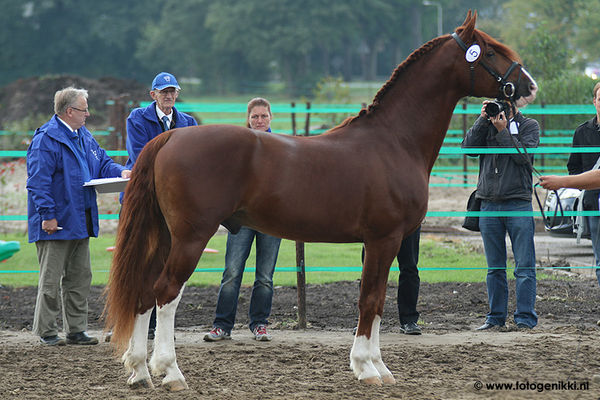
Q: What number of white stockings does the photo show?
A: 4